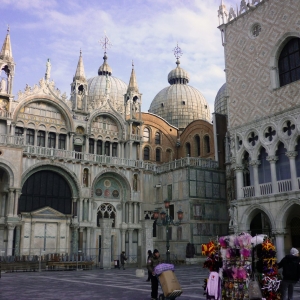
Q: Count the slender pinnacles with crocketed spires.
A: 3